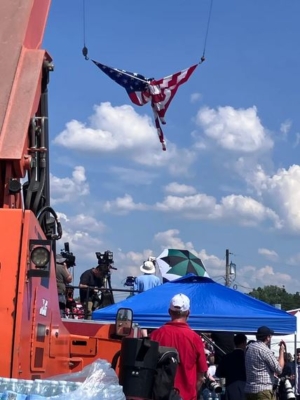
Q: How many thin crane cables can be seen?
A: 2